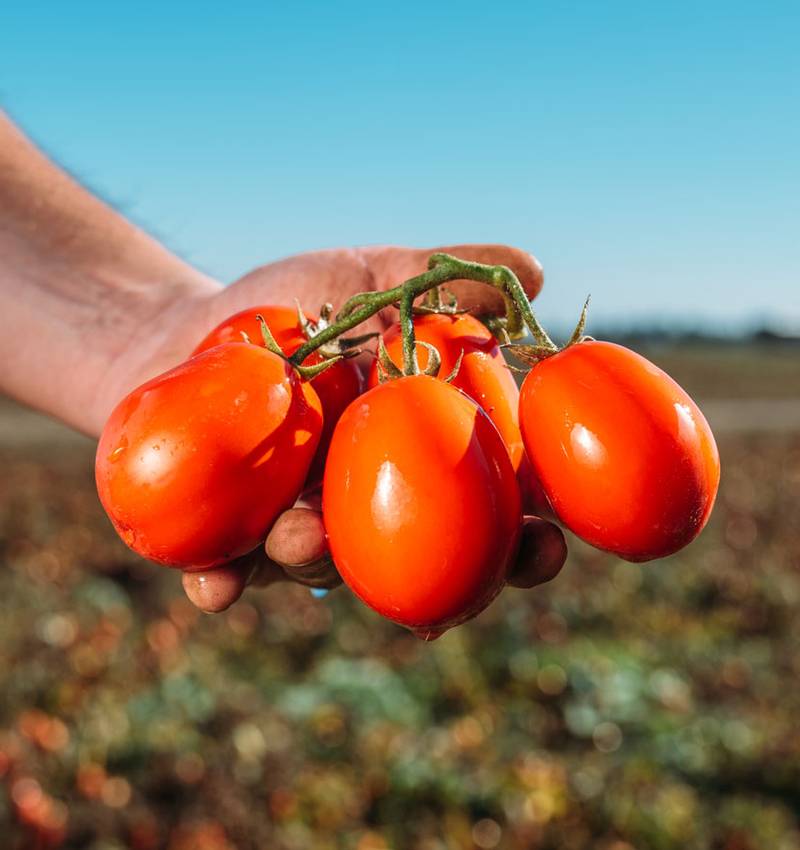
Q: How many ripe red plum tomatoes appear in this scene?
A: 5